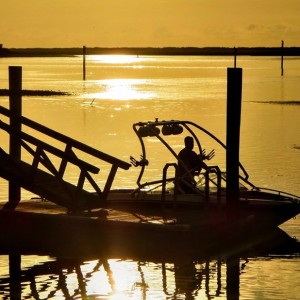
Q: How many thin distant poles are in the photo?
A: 3